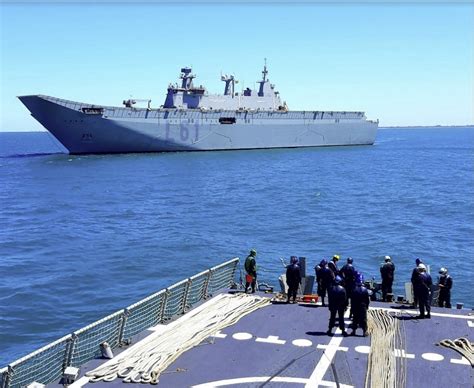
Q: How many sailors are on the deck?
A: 11